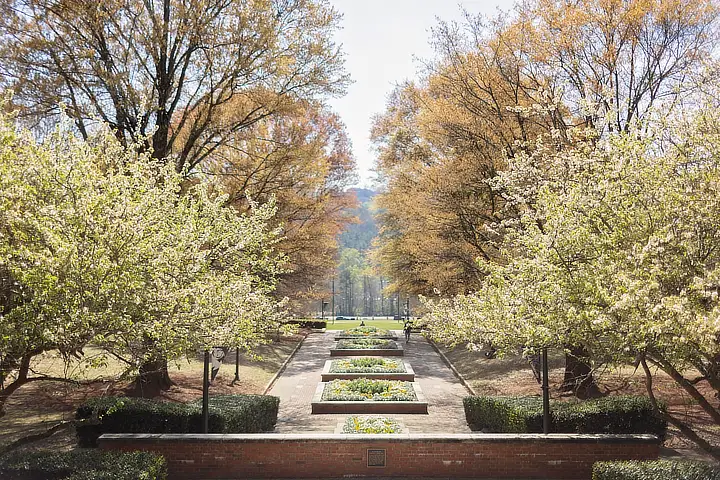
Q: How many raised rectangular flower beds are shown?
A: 5